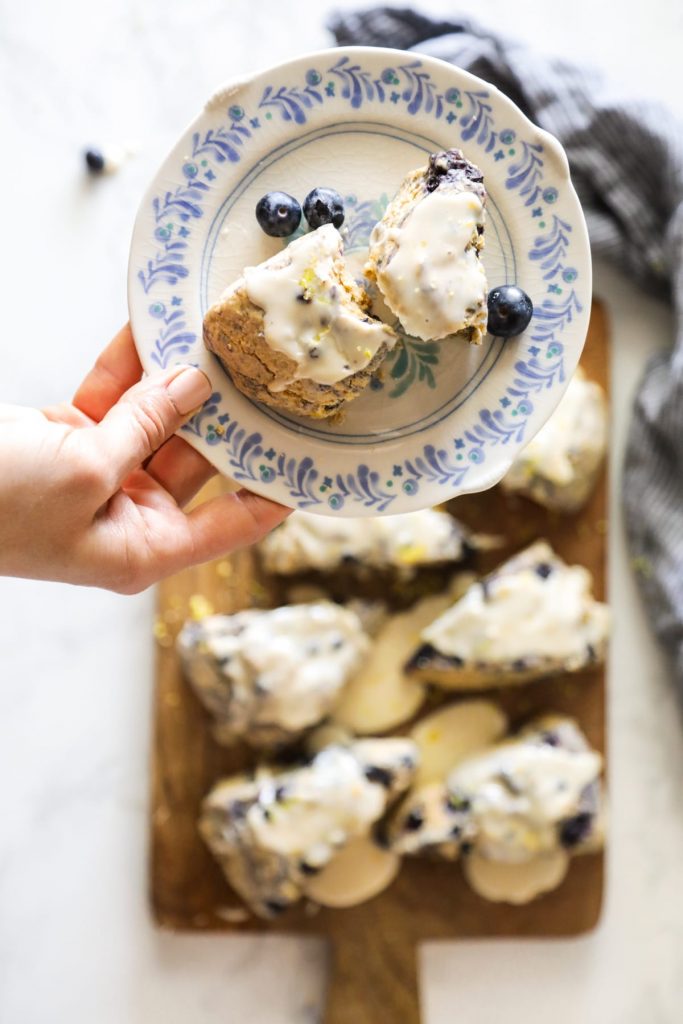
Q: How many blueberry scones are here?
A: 8